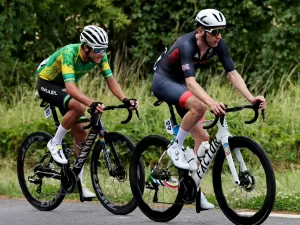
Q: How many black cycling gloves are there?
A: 2